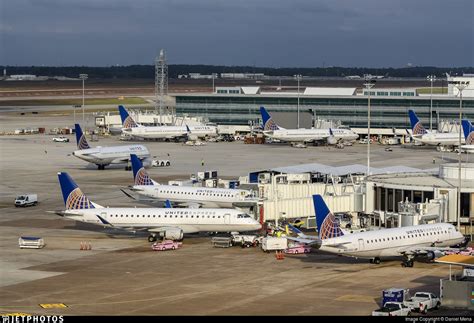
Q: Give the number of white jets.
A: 8